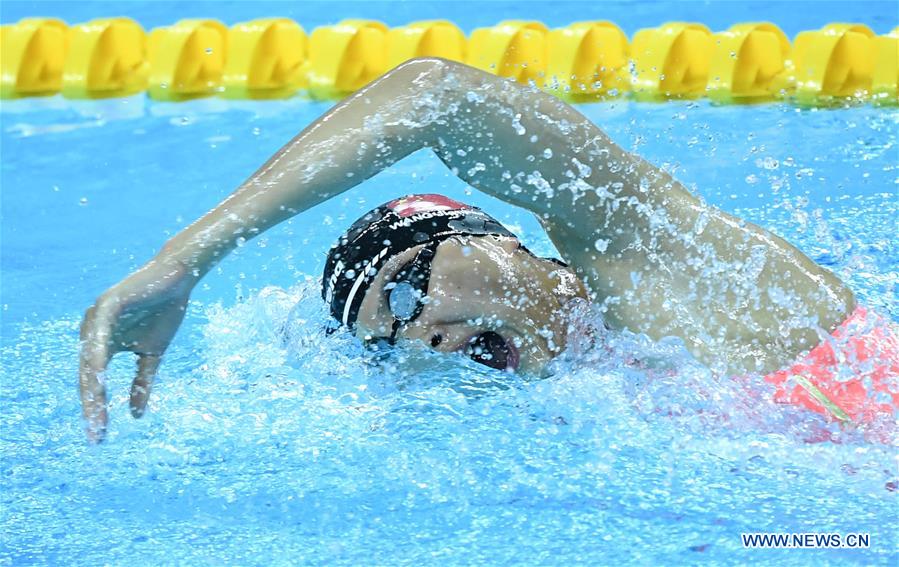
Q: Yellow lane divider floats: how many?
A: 12